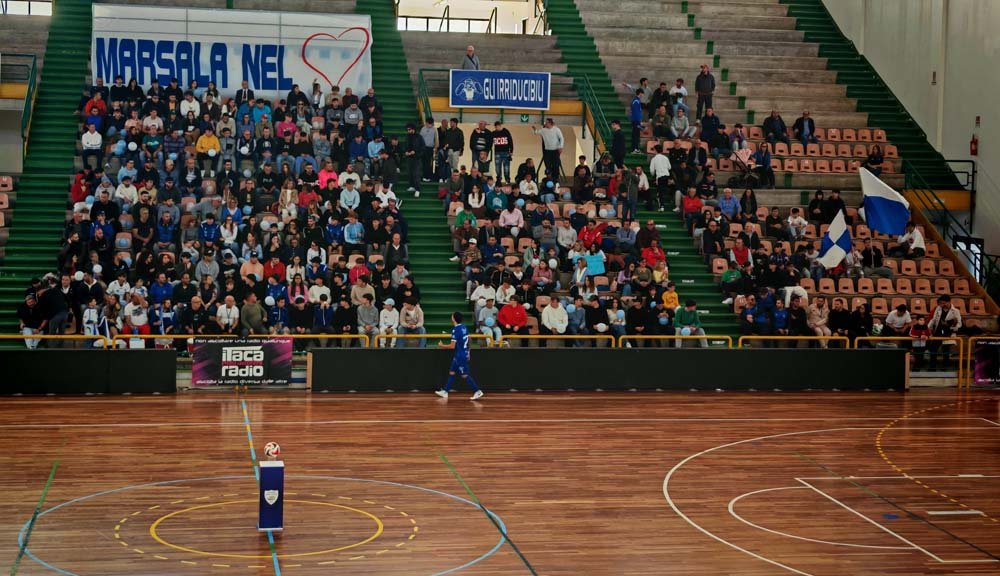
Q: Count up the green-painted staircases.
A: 4